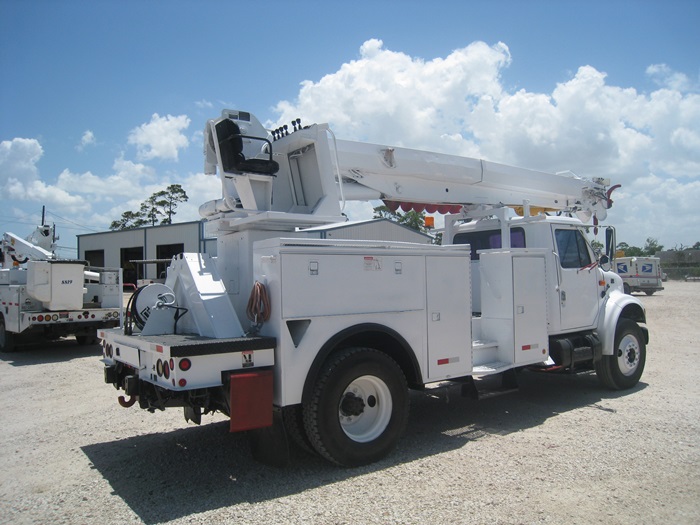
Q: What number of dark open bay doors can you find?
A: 3